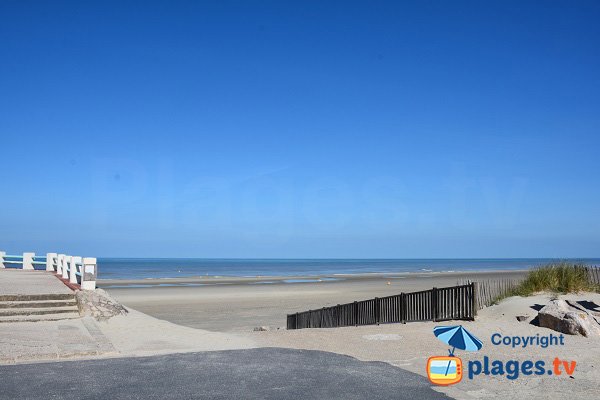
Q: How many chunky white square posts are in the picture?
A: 7